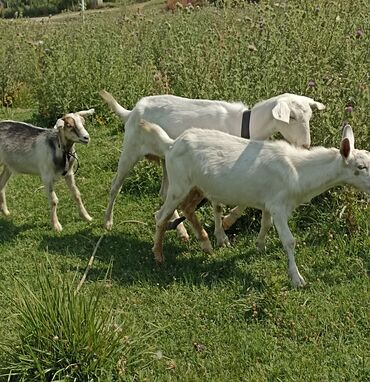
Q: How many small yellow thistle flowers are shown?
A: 0